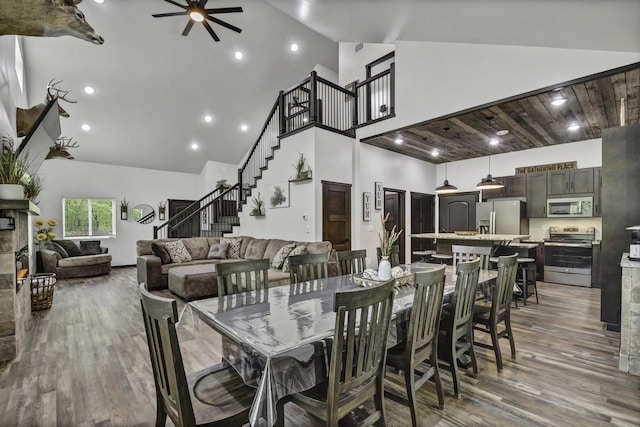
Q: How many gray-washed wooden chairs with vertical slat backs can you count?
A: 10